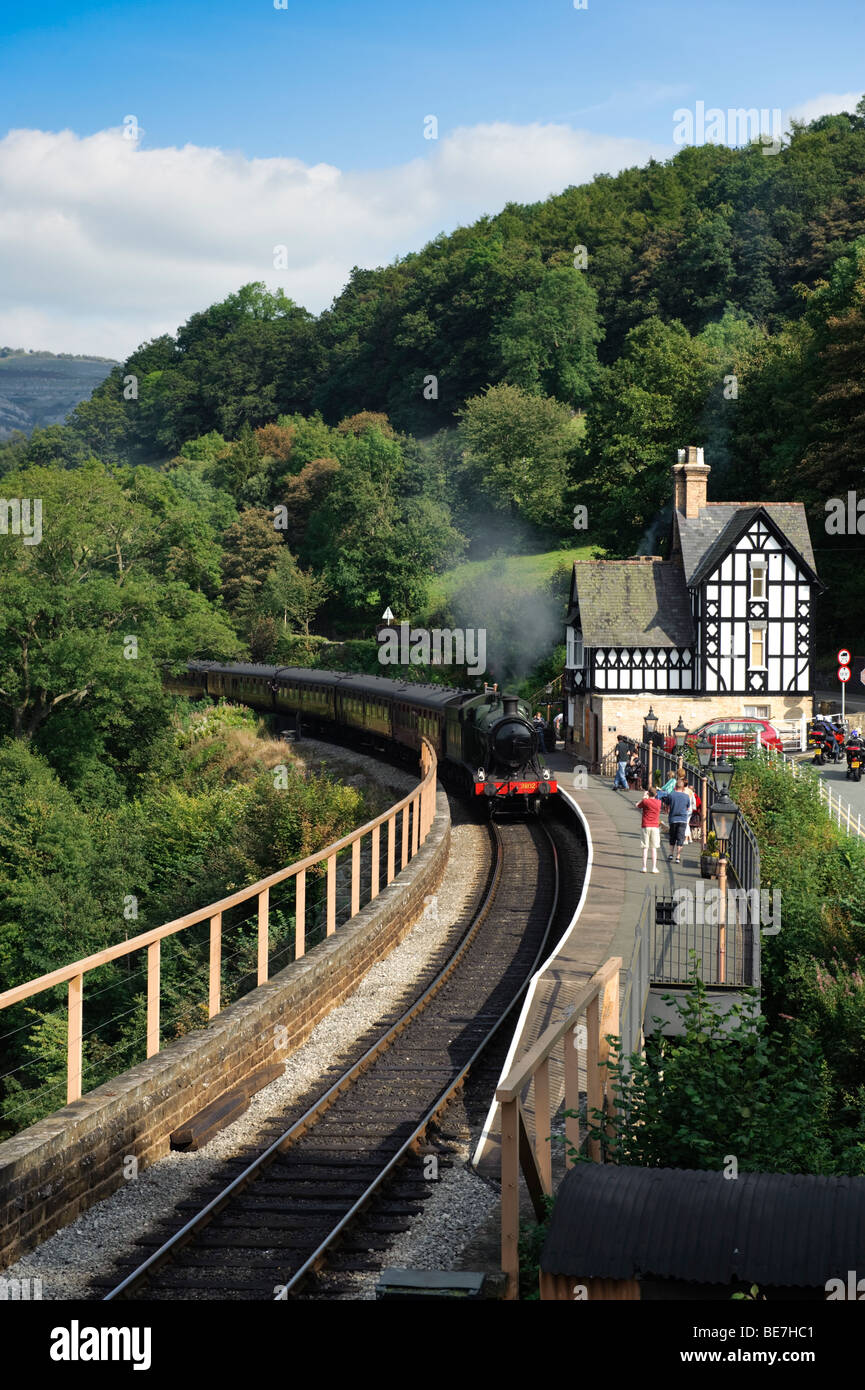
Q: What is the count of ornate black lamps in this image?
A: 5